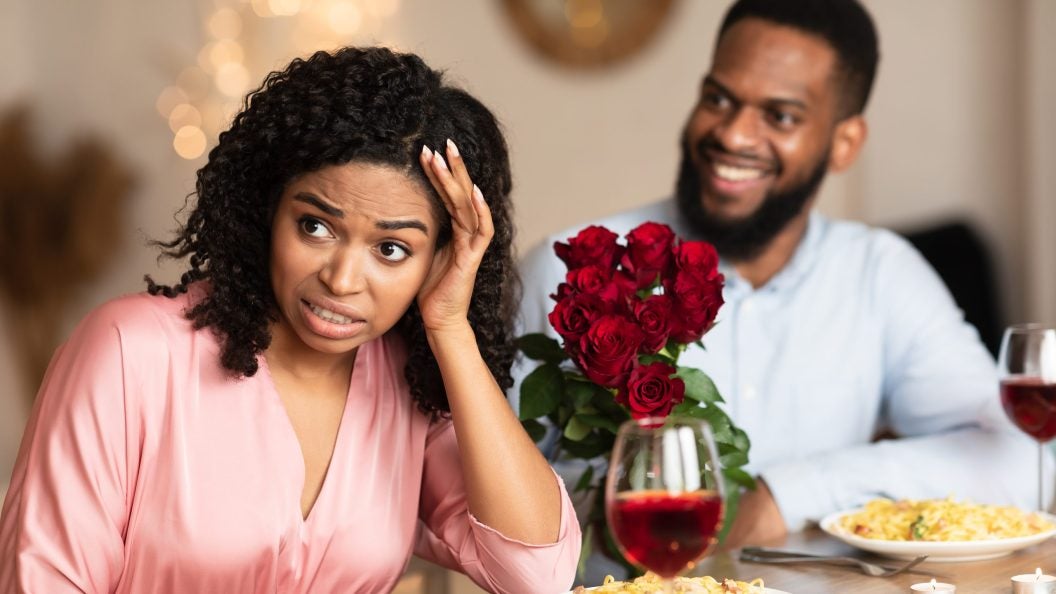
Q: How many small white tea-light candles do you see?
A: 2